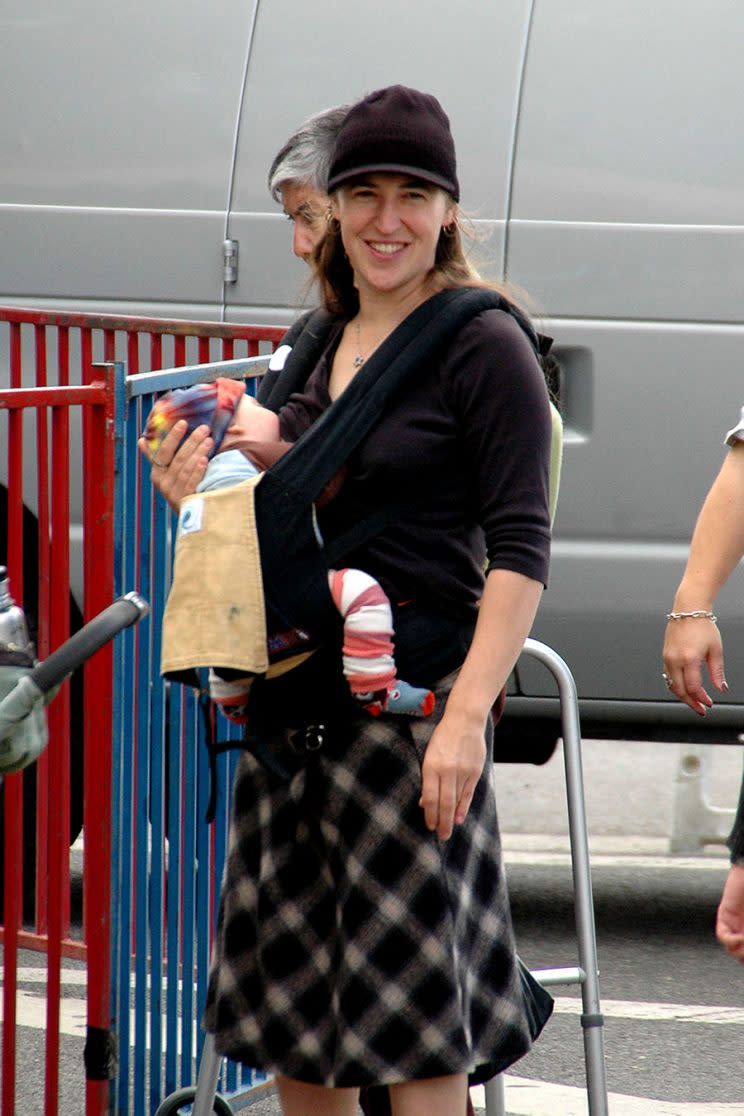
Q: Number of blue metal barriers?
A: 1